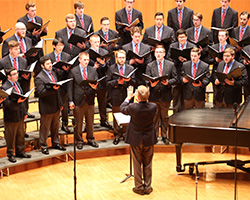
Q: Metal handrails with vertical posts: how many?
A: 1